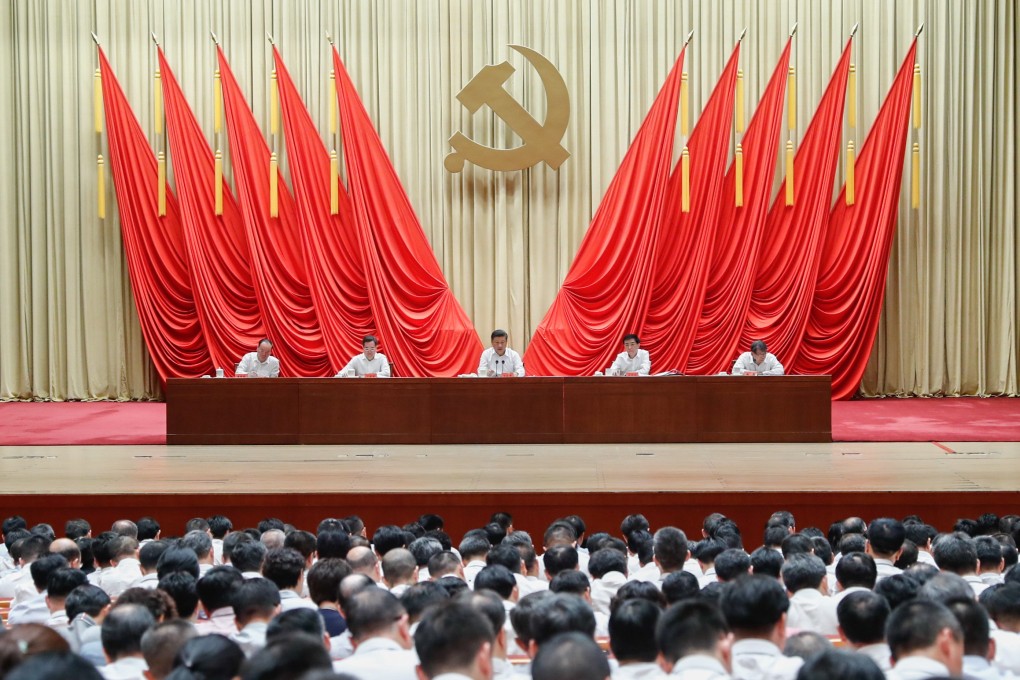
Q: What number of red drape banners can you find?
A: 10